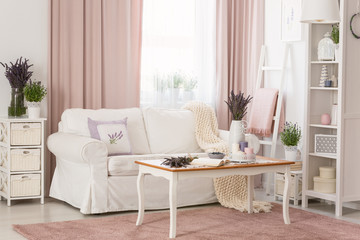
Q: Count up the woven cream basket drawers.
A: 3